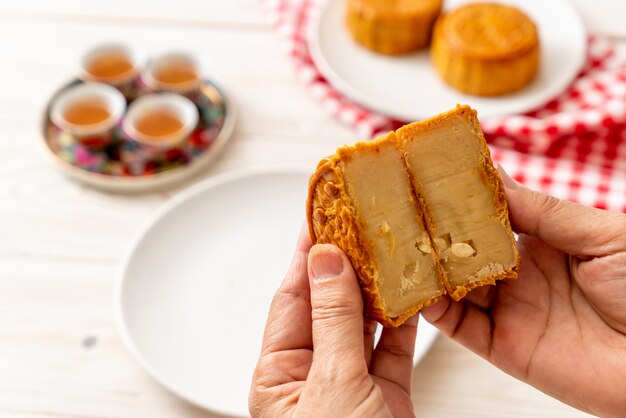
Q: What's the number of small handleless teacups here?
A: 4